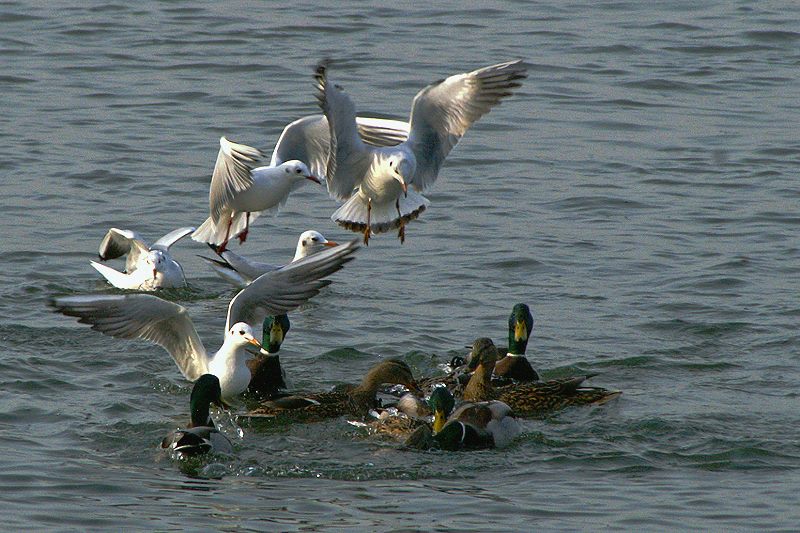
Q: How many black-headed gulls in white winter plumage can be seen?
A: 5